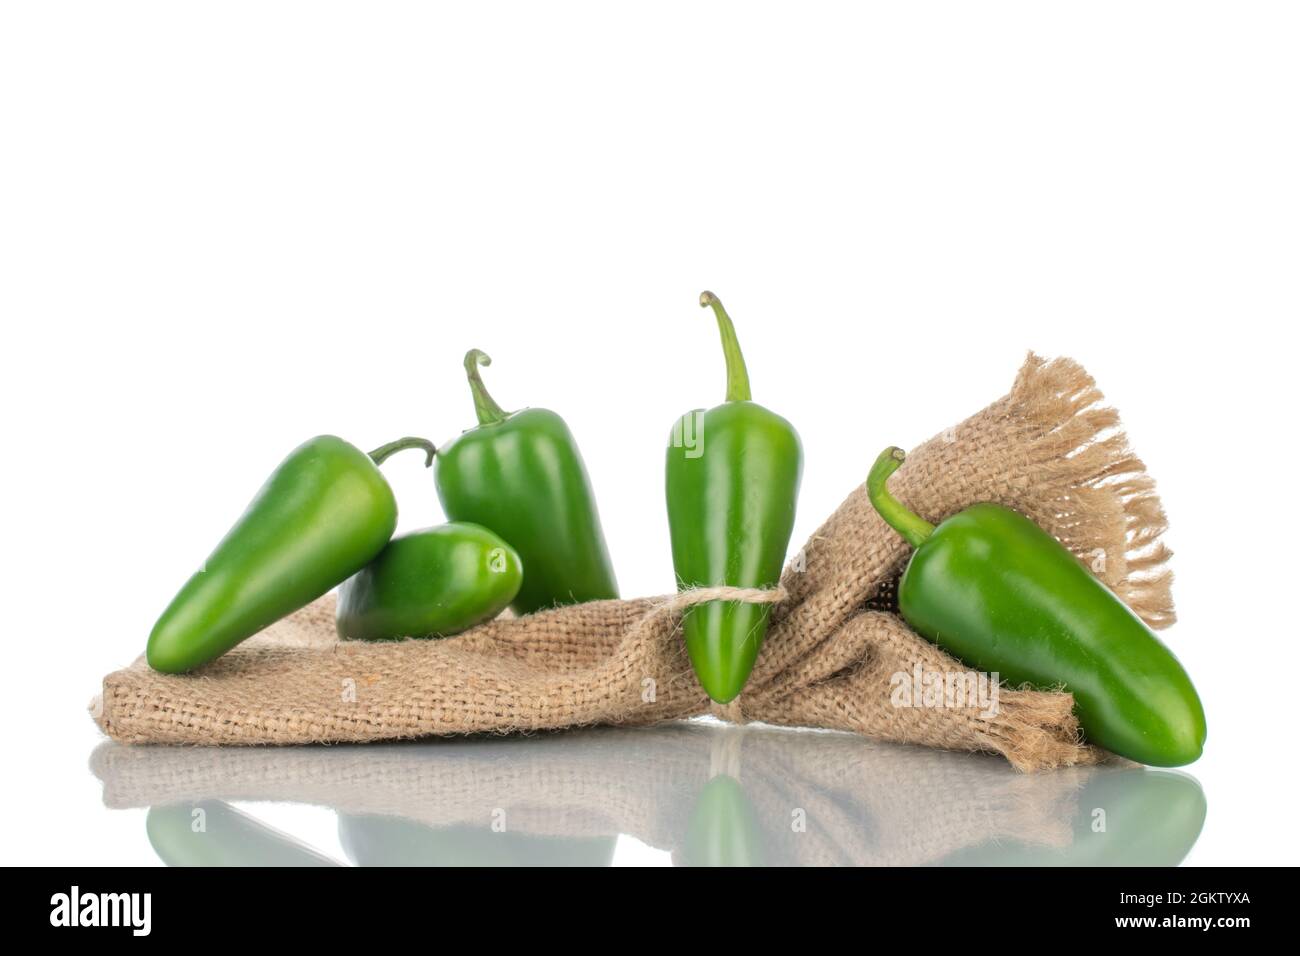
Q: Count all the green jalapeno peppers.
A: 5